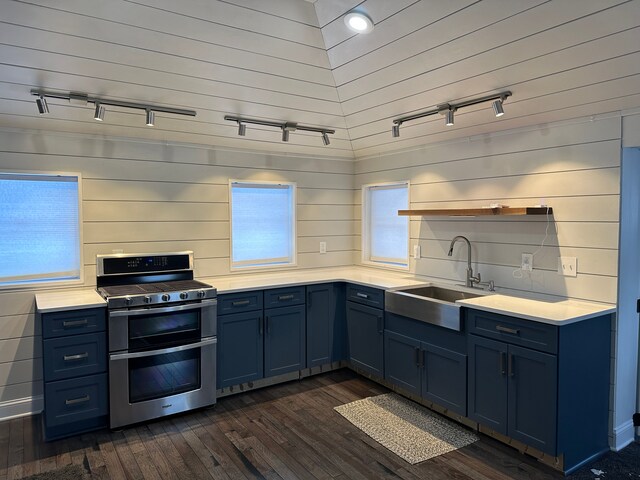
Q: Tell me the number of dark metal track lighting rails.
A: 3